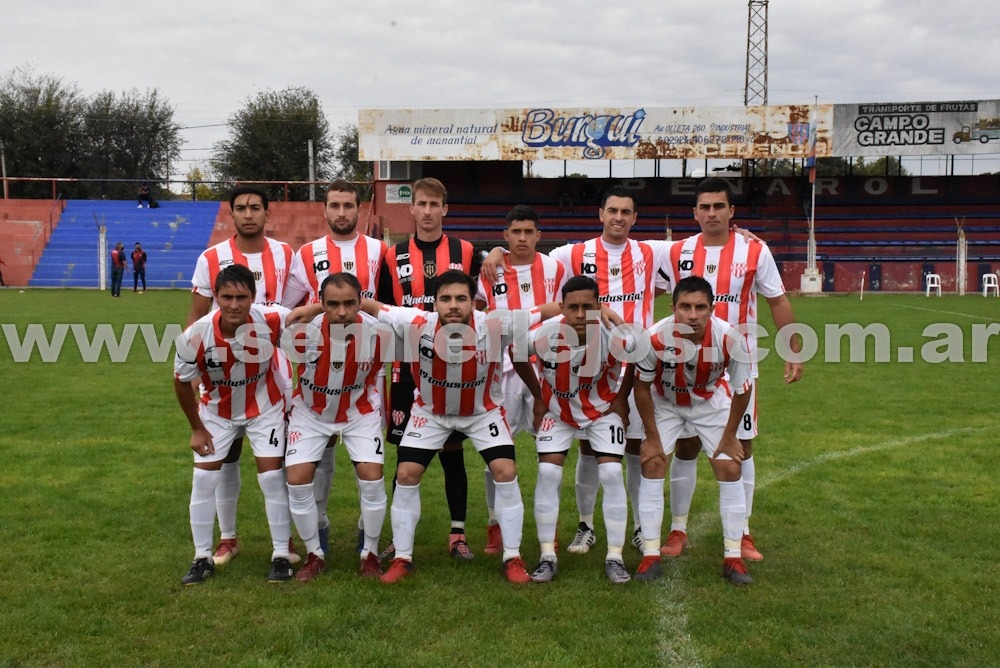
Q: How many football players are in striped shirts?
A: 11